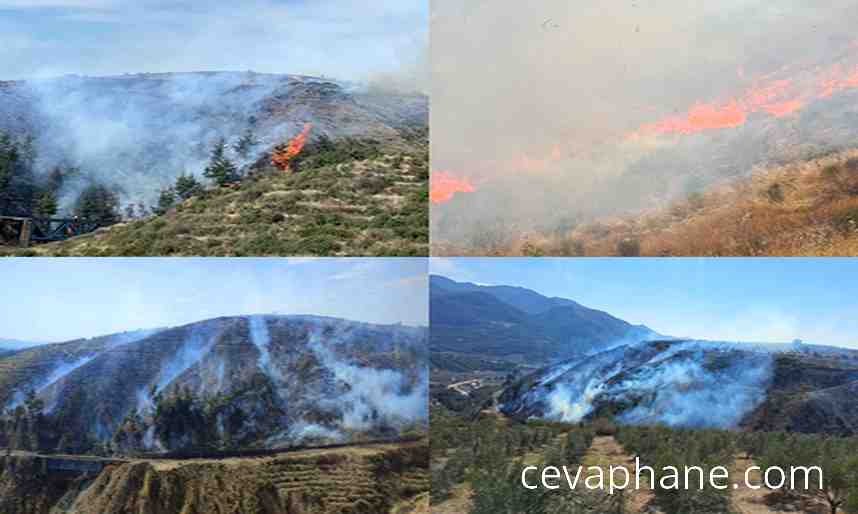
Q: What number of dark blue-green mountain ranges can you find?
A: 1